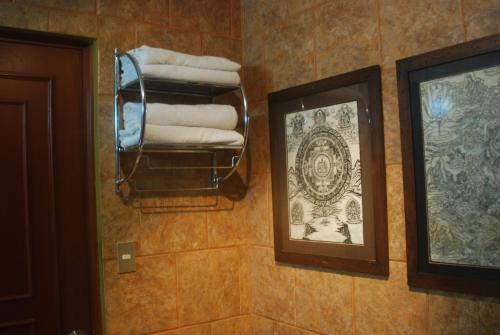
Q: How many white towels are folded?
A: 4